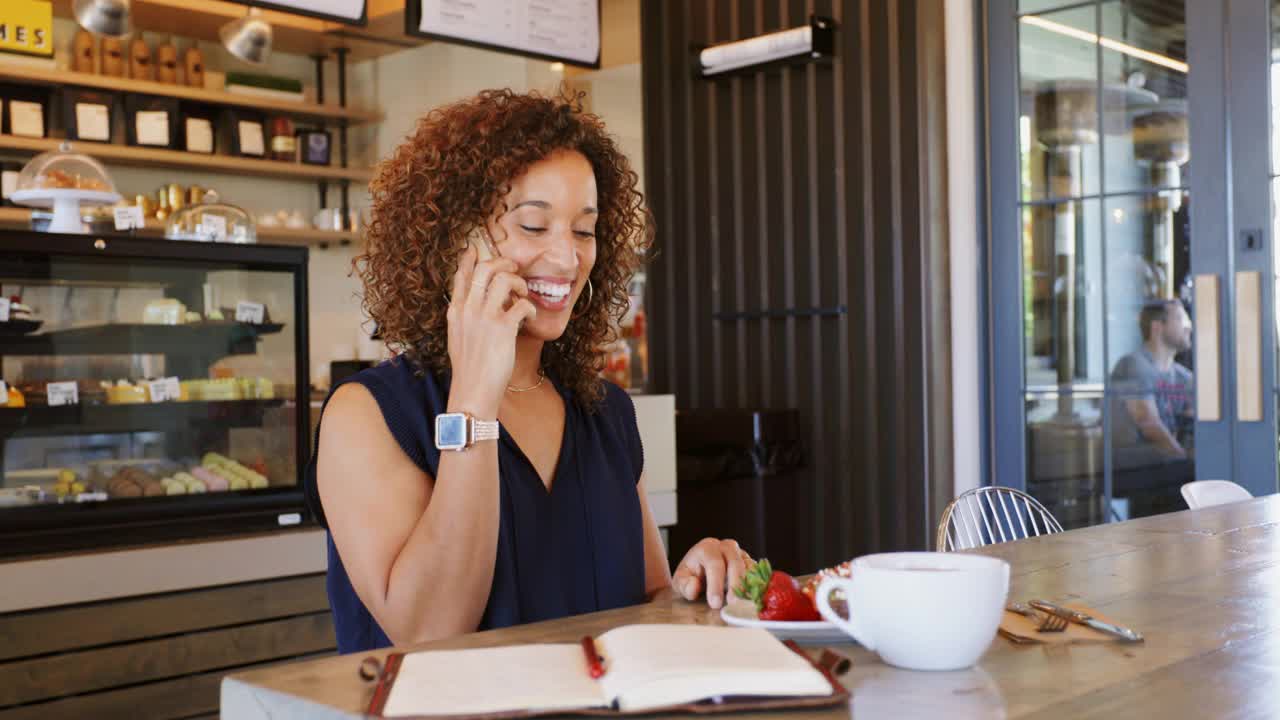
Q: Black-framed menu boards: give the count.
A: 2